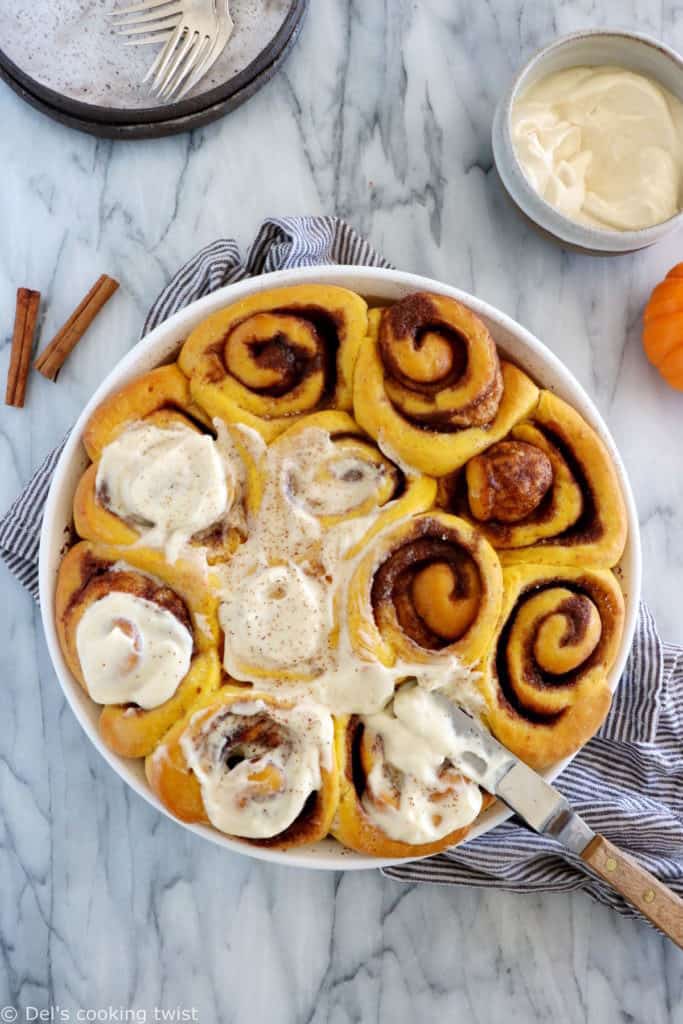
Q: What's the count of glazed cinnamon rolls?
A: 6